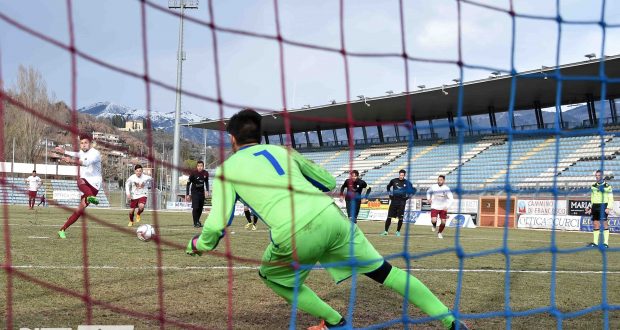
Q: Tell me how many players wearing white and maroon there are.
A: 4